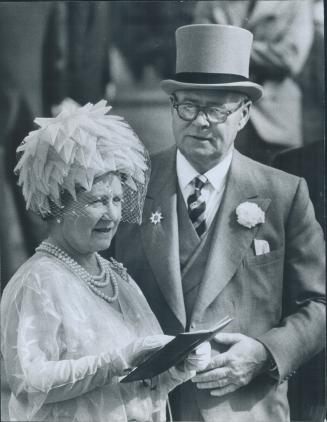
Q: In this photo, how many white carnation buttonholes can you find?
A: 1